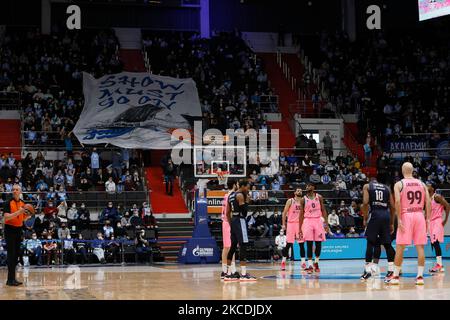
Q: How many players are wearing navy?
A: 2